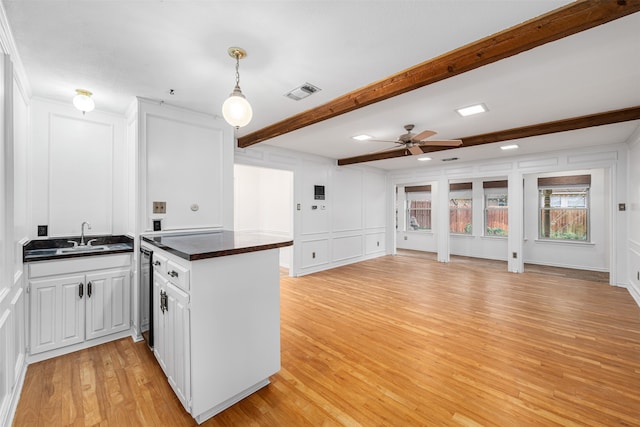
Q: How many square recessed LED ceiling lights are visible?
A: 4